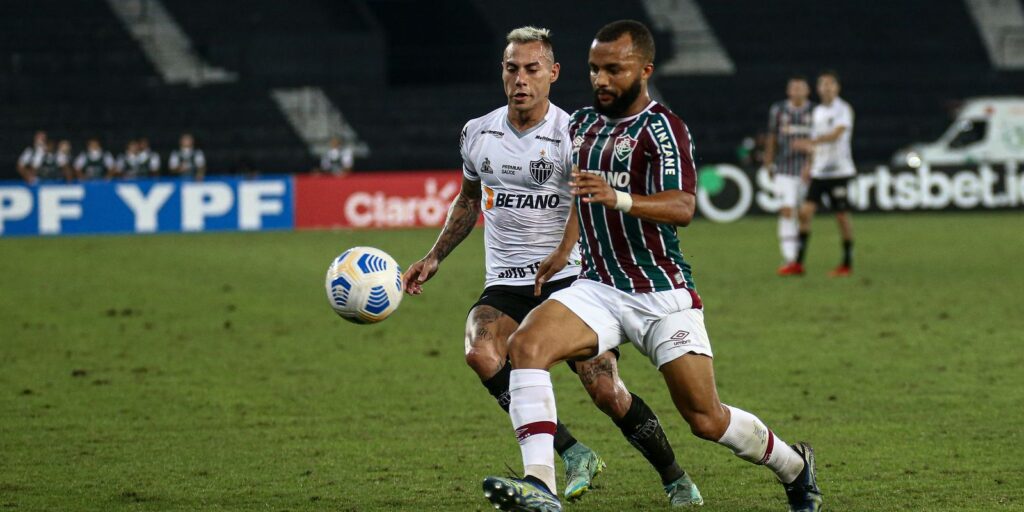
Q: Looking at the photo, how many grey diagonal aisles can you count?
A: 4